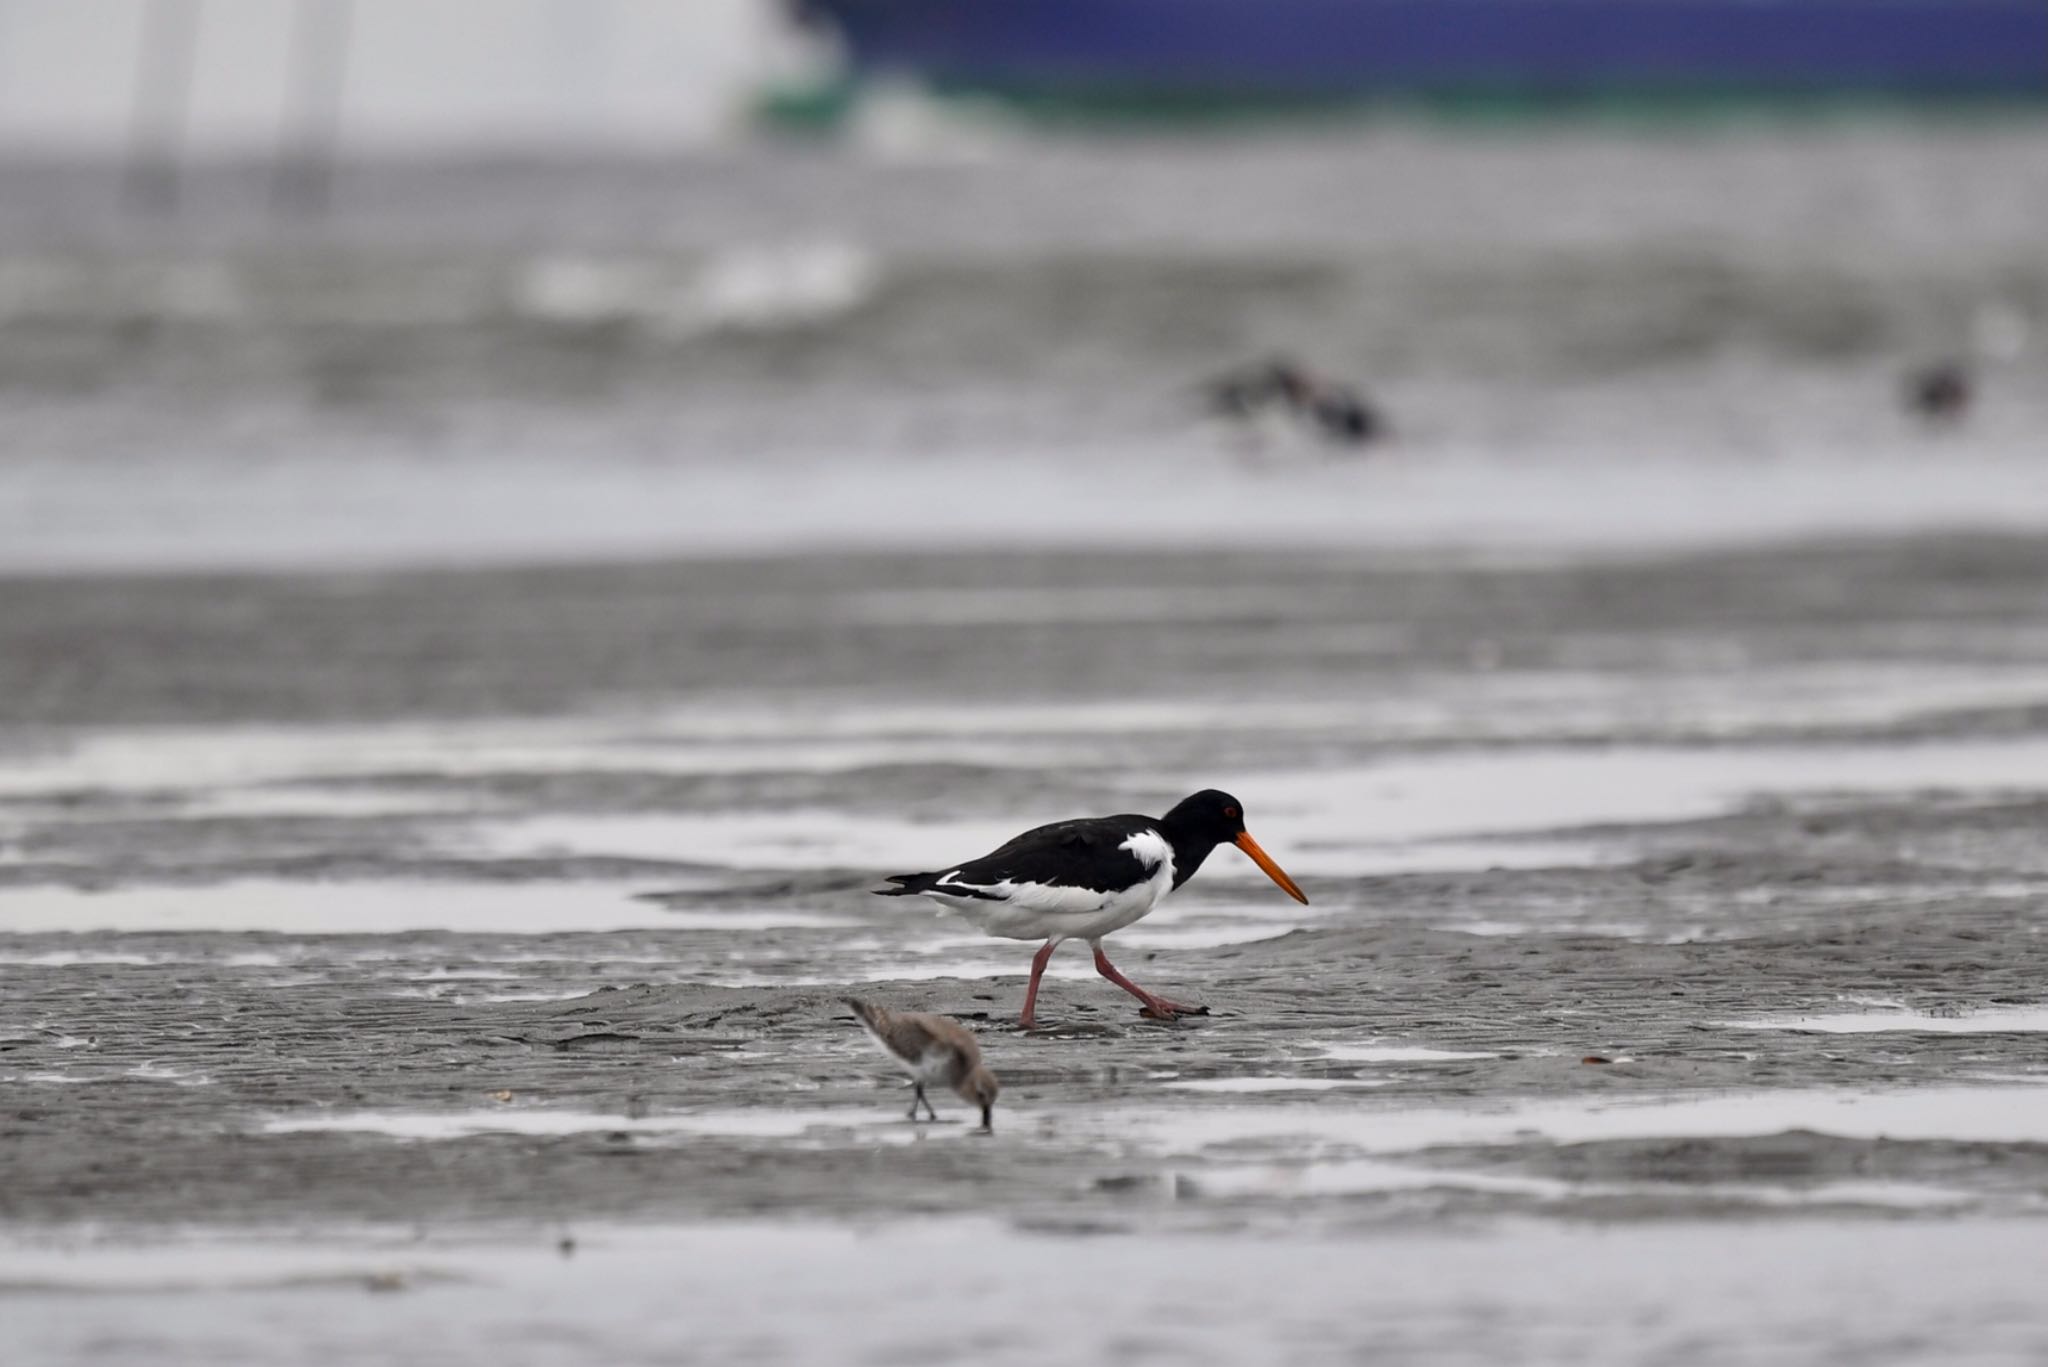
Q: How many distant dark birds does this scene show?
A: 3